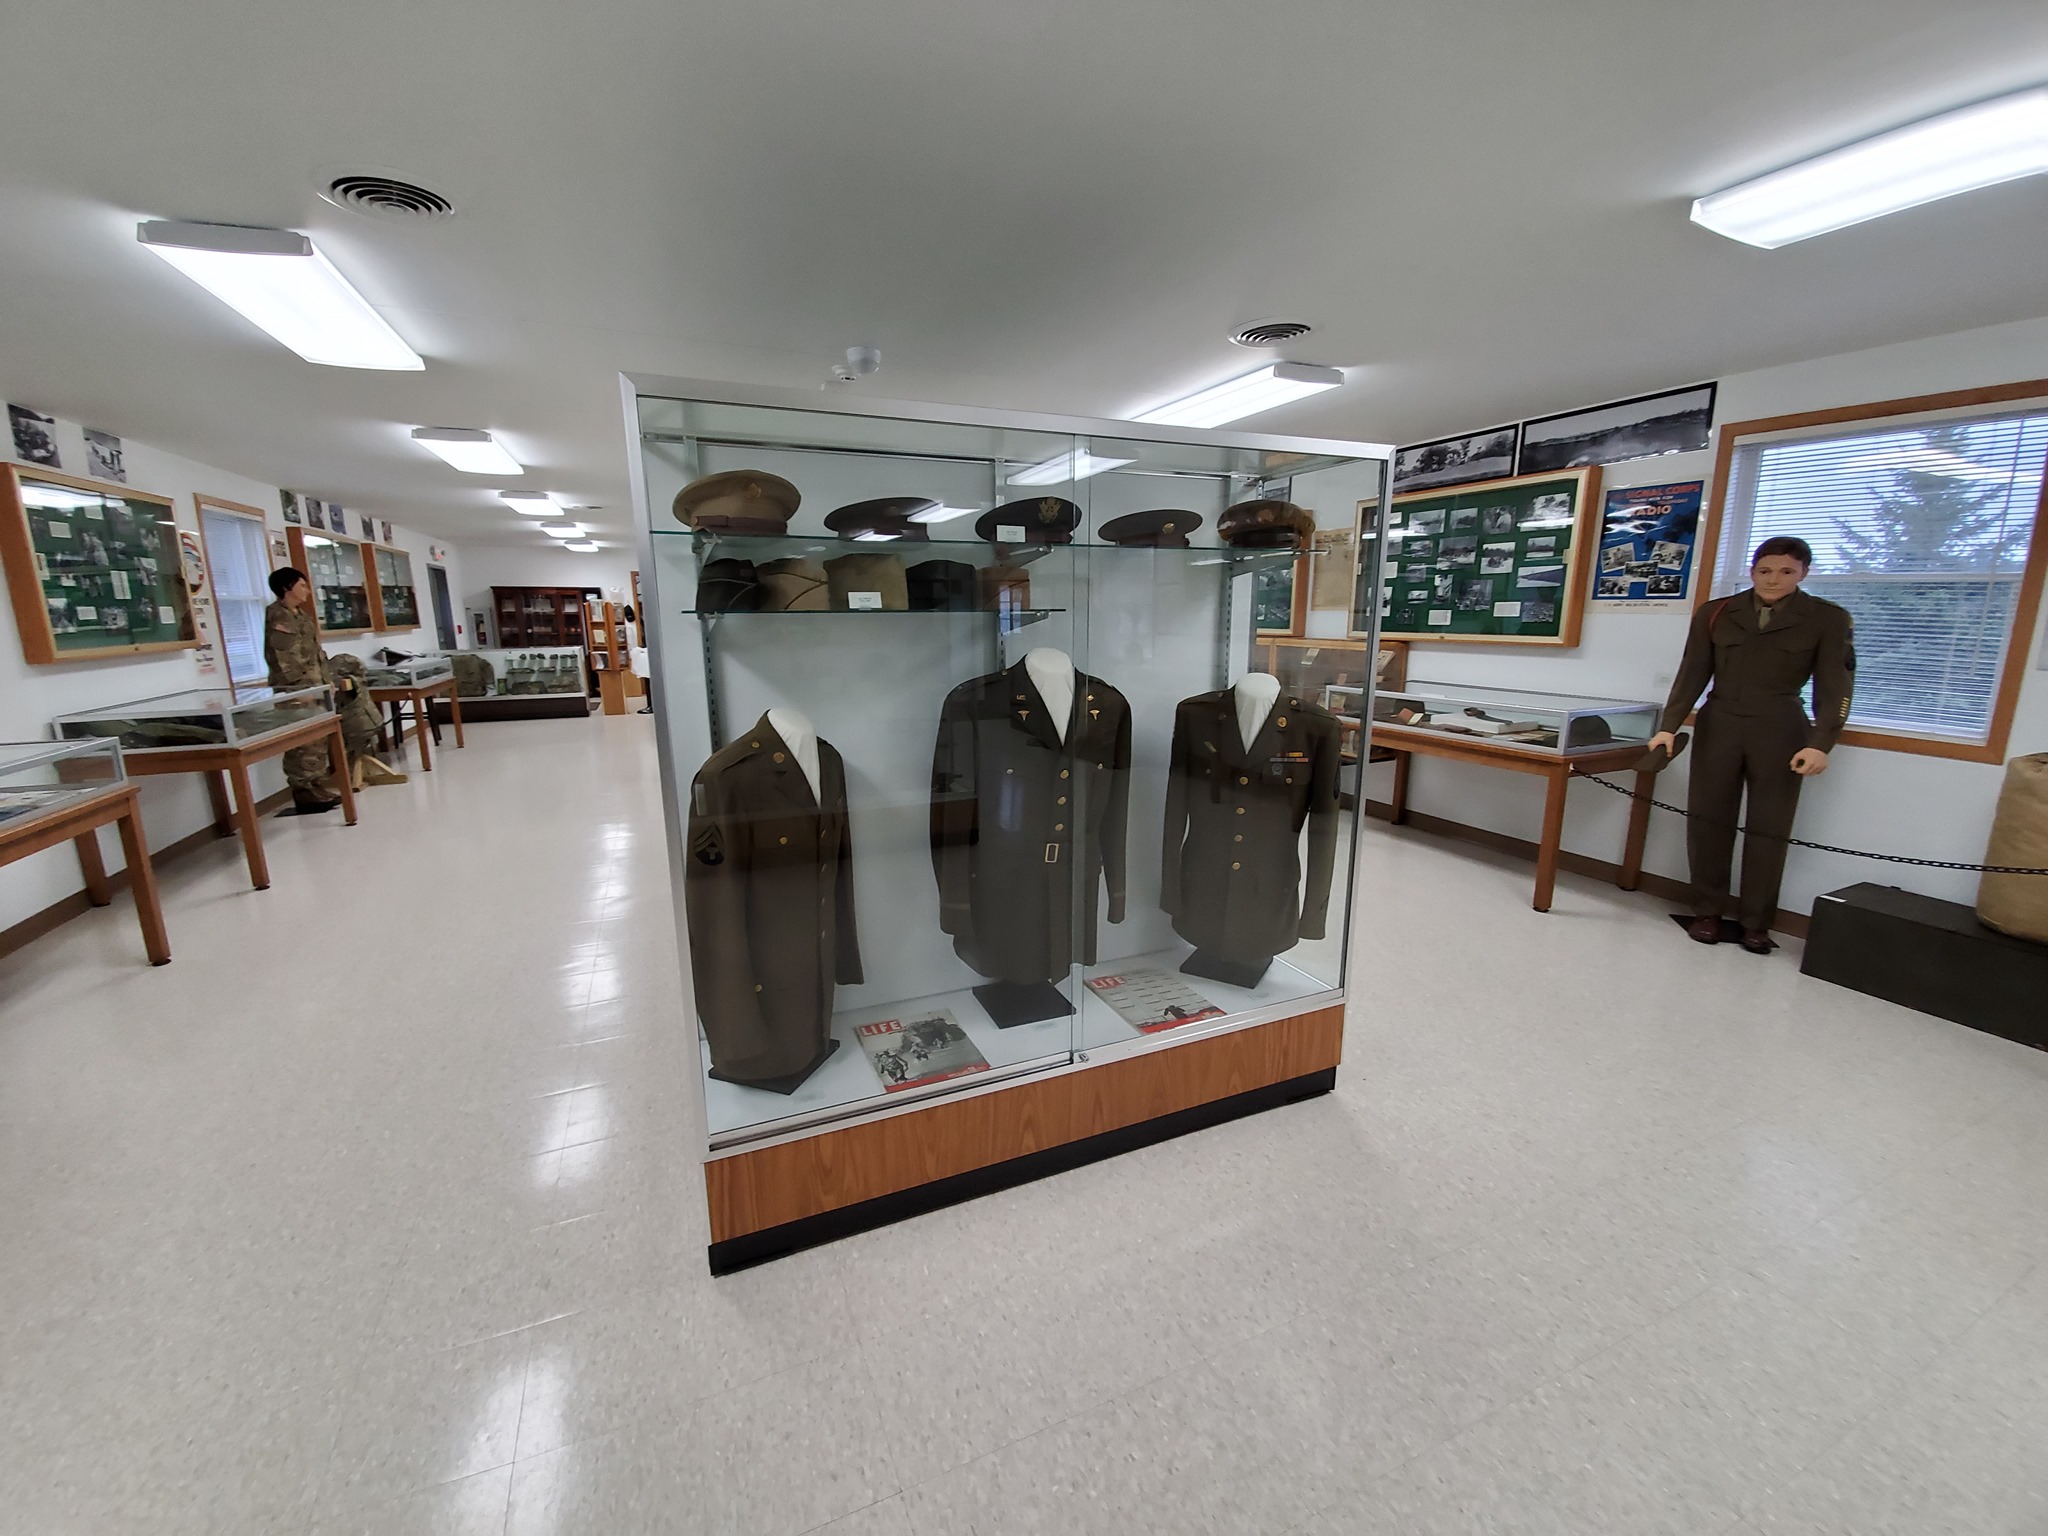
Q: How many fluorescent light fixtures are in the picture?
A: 7